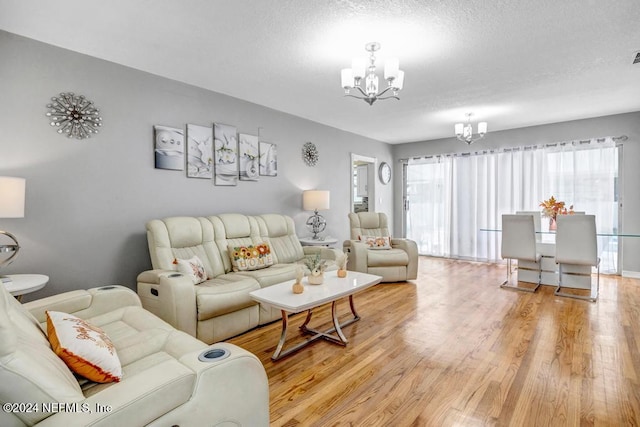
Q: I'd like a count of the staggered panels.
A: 5